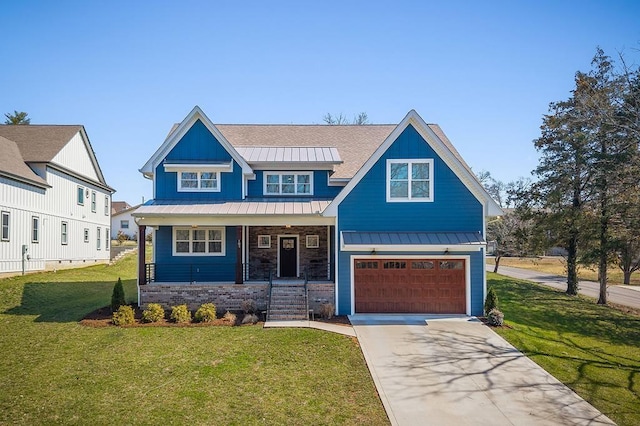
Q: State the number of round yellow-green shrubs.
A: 4